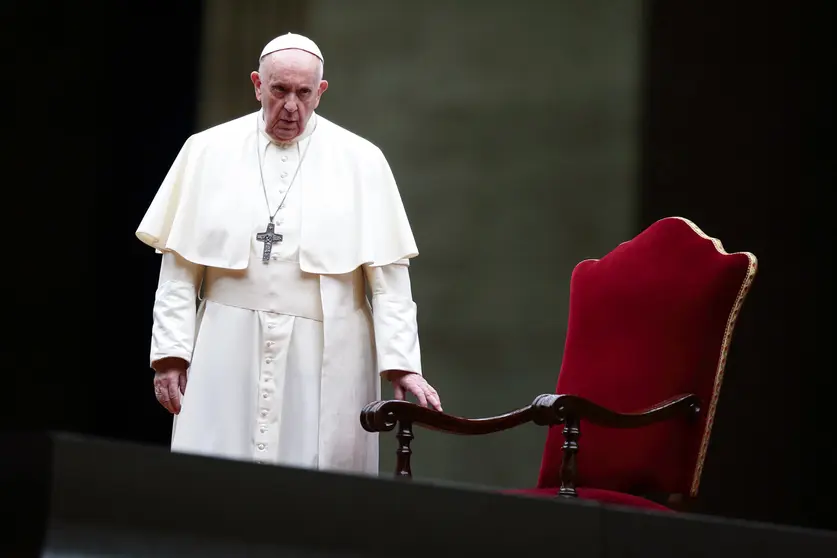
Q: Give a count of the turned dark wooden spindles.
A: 2